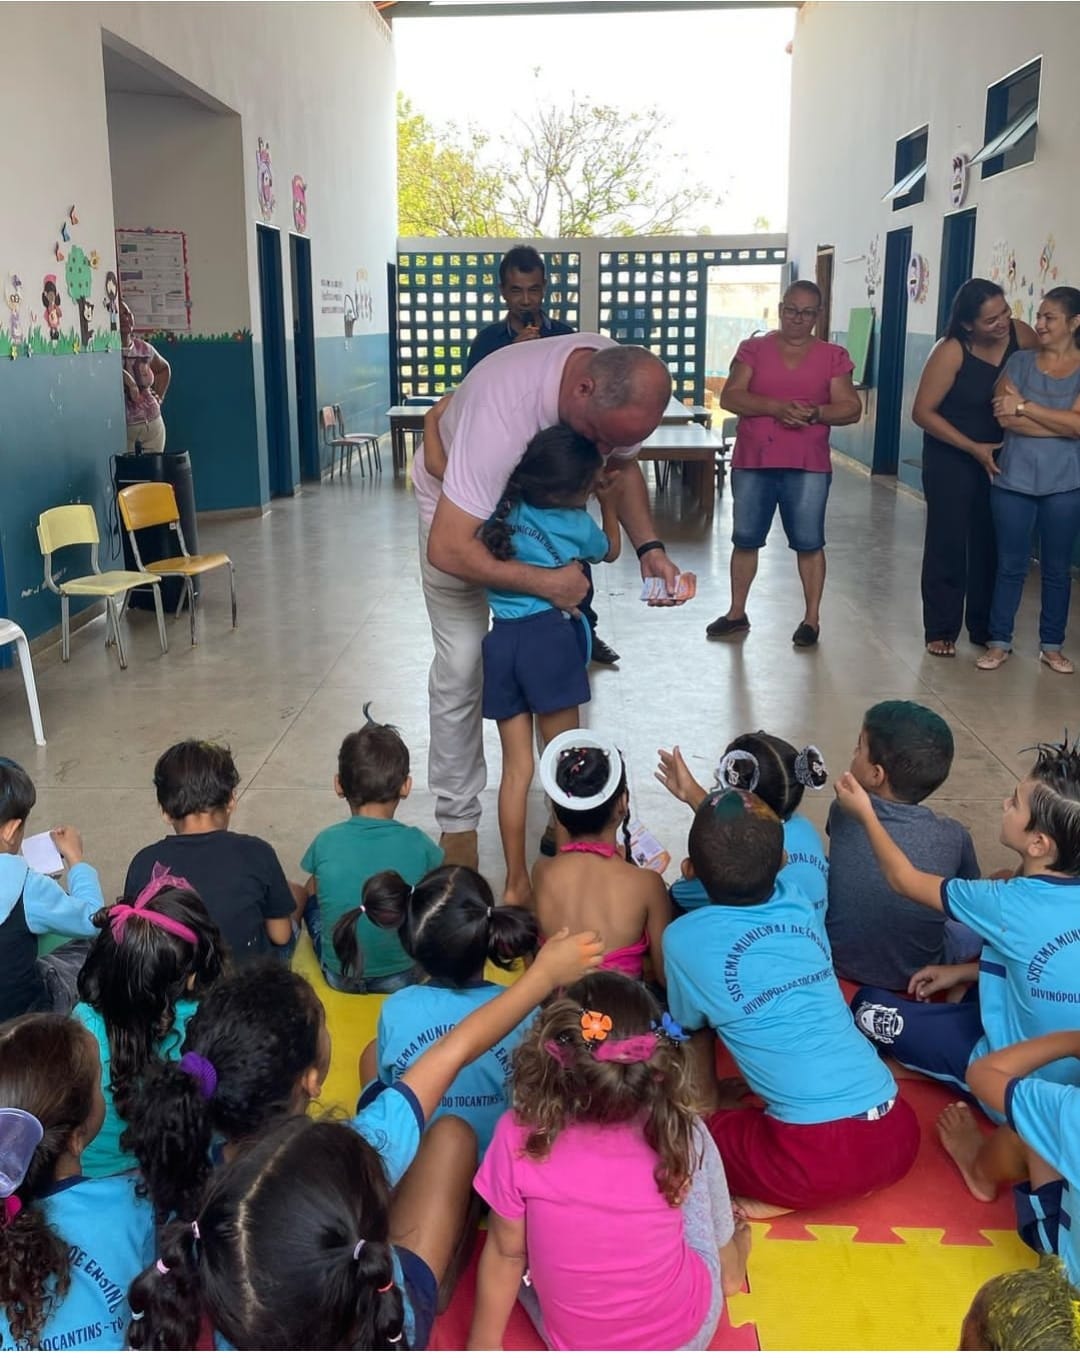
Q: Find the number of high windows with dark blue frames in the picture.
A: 2